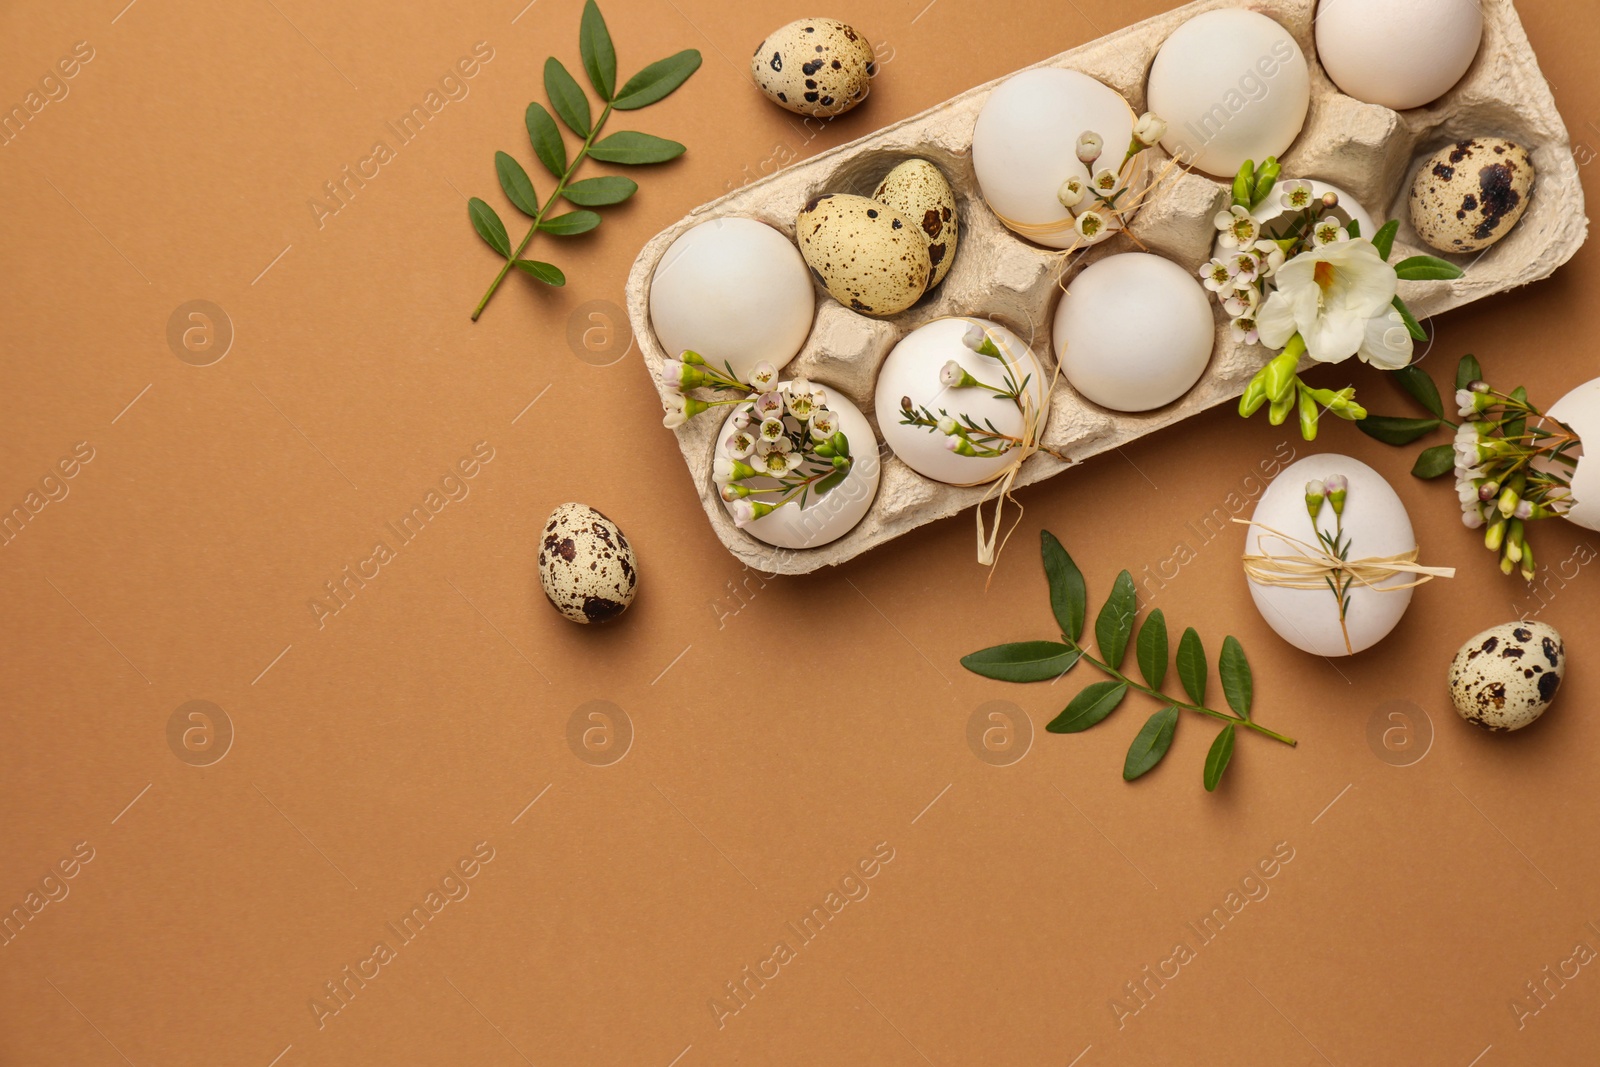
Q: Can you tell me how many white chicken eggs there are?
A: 10